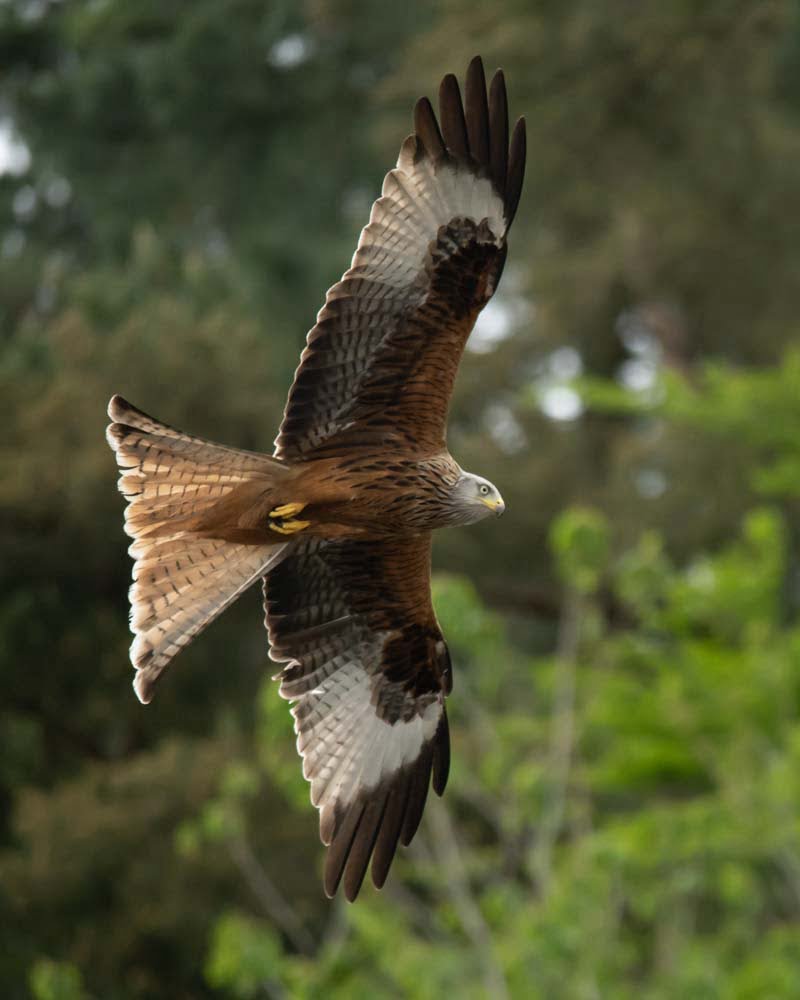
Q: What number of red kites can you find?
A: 1